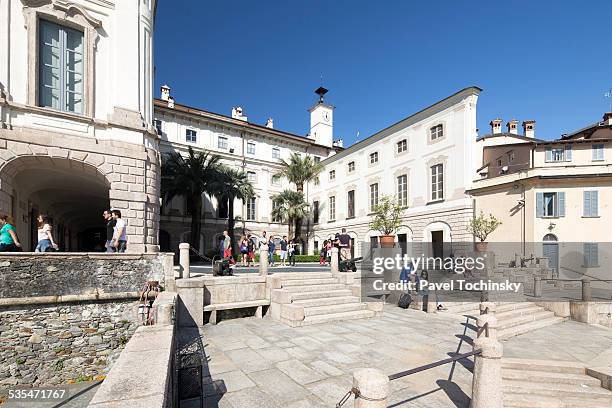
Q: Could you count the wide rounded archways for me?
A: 1